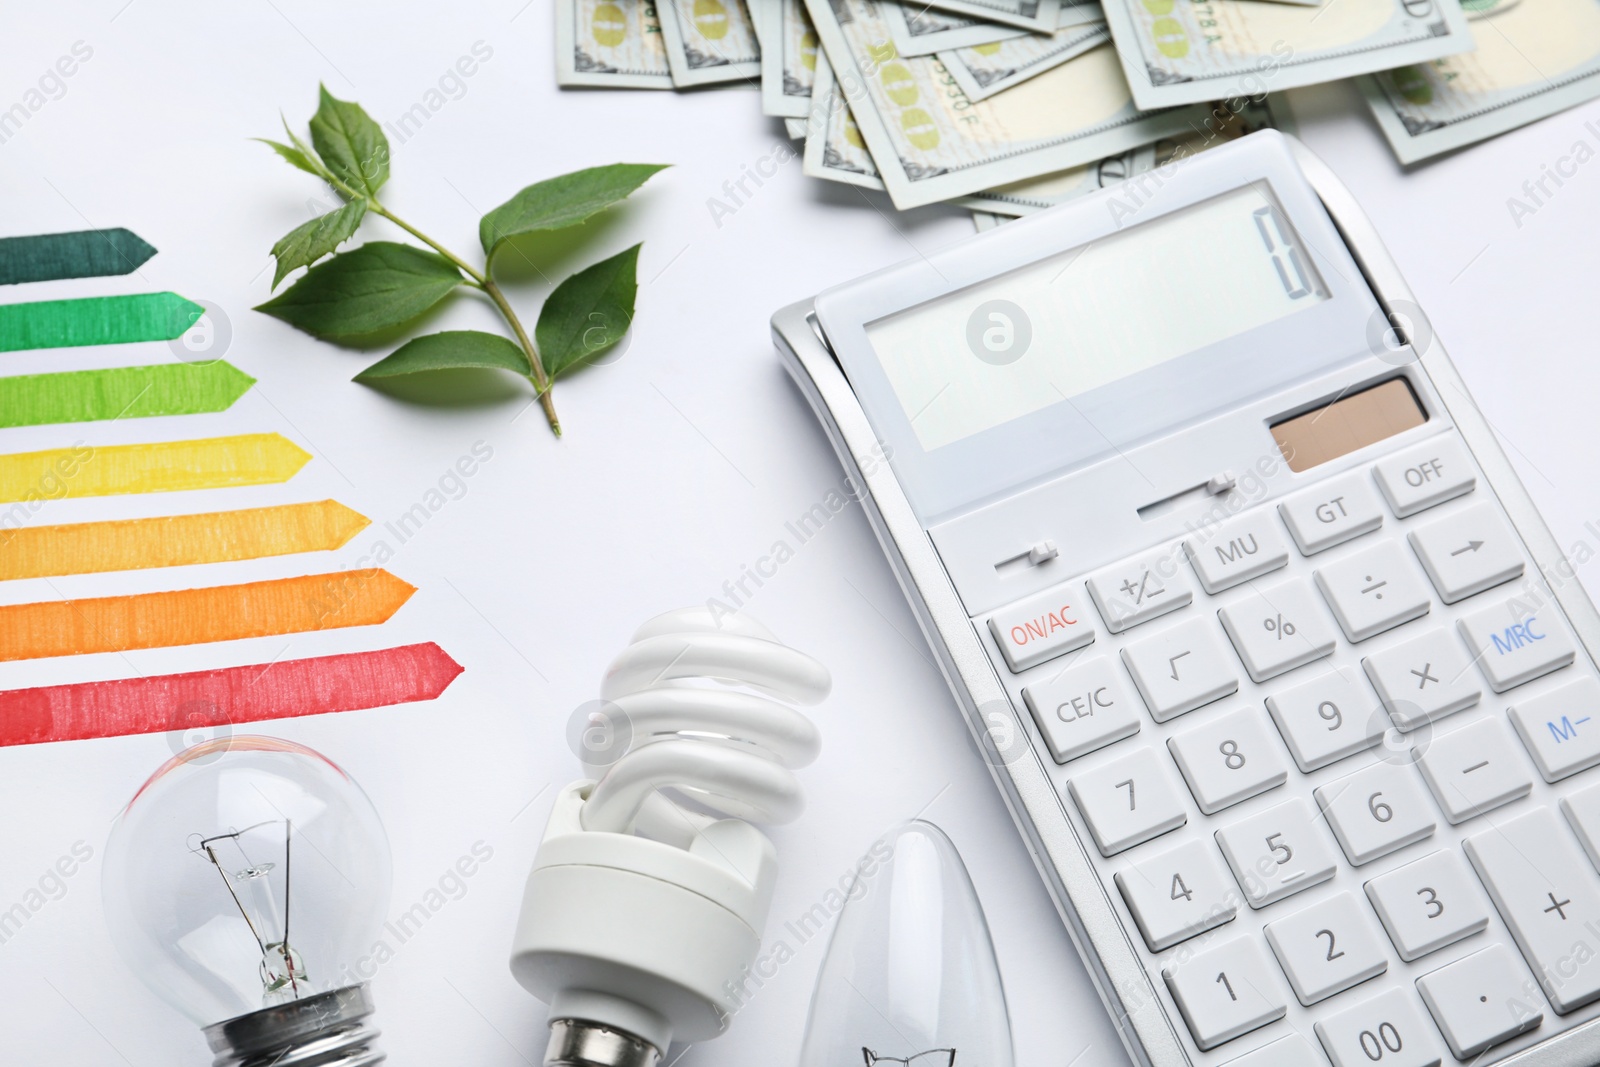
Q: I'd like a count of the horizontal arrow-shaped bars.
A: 7